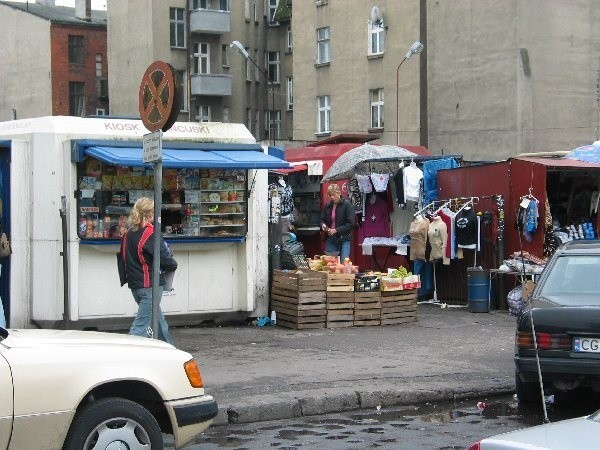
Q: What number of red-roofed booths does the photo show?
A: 2